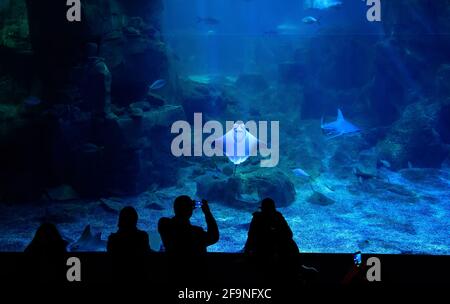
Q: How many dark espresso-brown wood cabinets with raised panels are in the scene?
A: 0